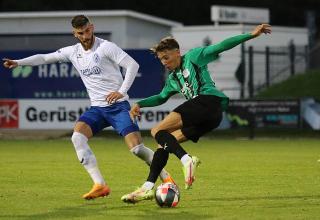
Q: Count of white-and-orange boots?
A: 2